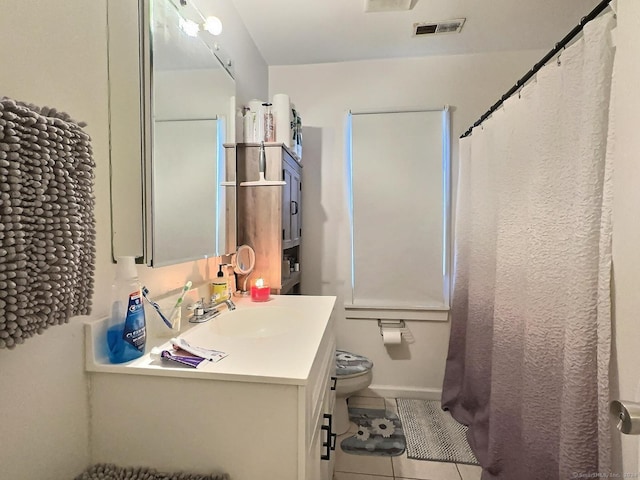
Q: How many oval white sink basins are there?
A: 1